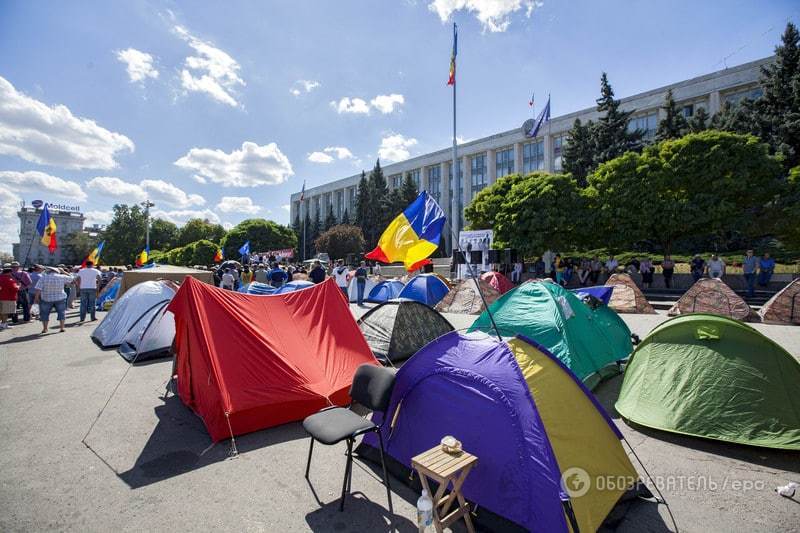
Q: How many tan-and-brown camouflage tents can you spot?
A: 4